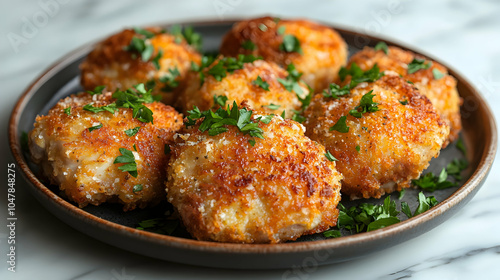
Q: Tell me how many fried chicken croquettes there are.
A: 7